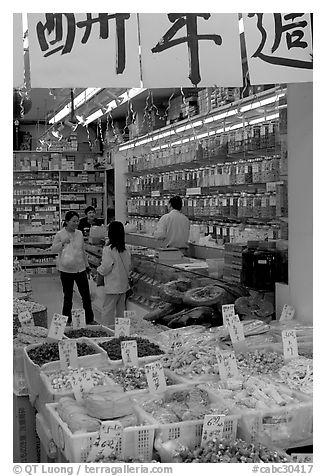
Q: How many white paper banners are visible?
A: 3